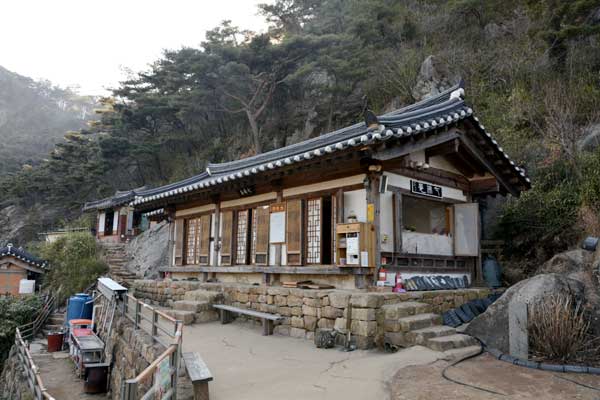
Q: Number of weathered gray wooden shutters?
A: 1